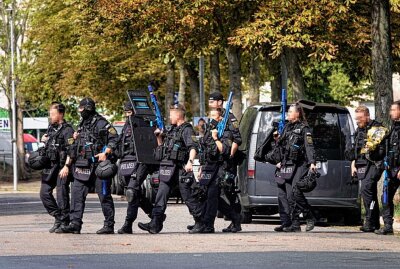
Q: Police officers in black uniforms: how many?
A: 9